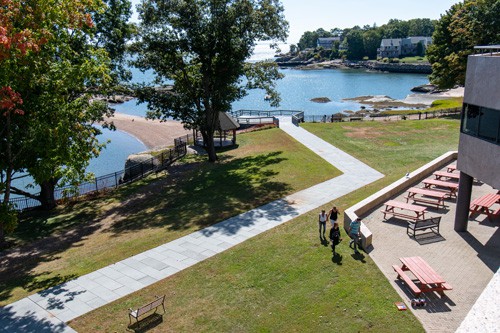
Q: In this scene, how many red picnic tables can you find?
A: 7